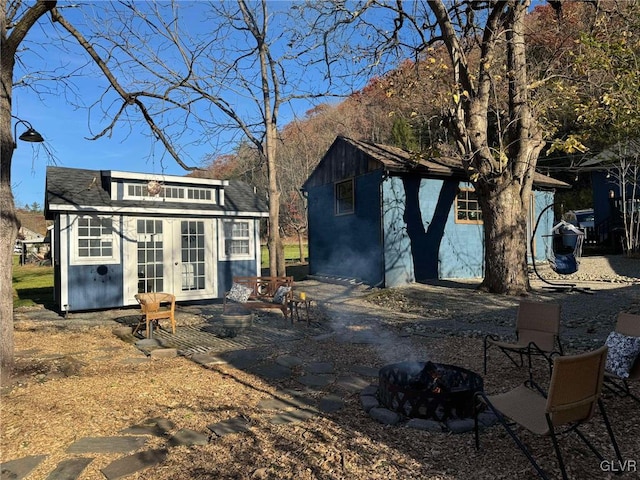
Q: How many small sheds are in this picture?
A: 2